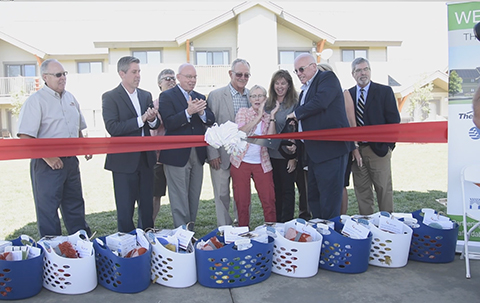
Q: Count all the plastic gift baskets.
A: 9